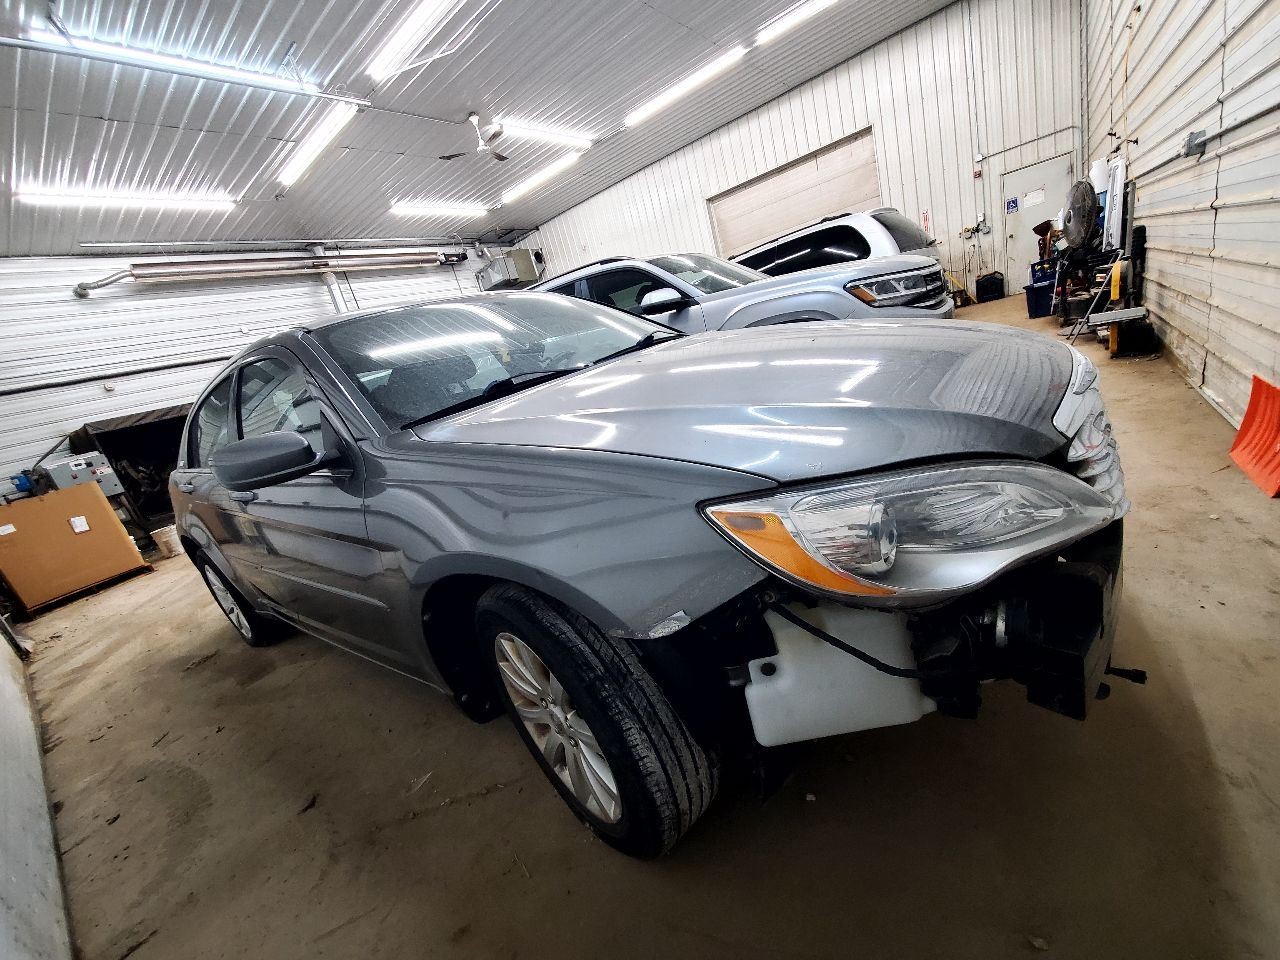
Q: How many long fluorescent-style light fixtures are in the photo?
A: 9